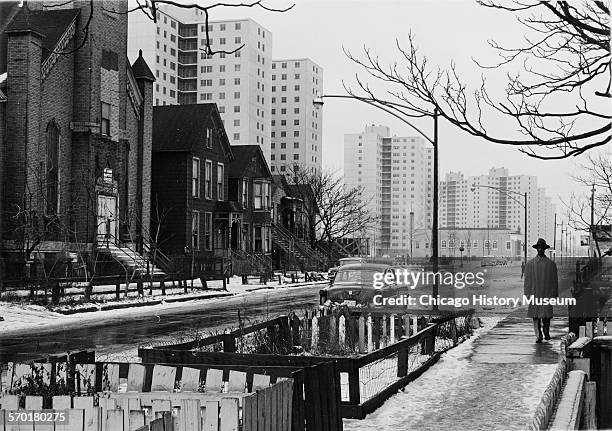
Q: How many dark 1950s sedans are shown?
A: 1